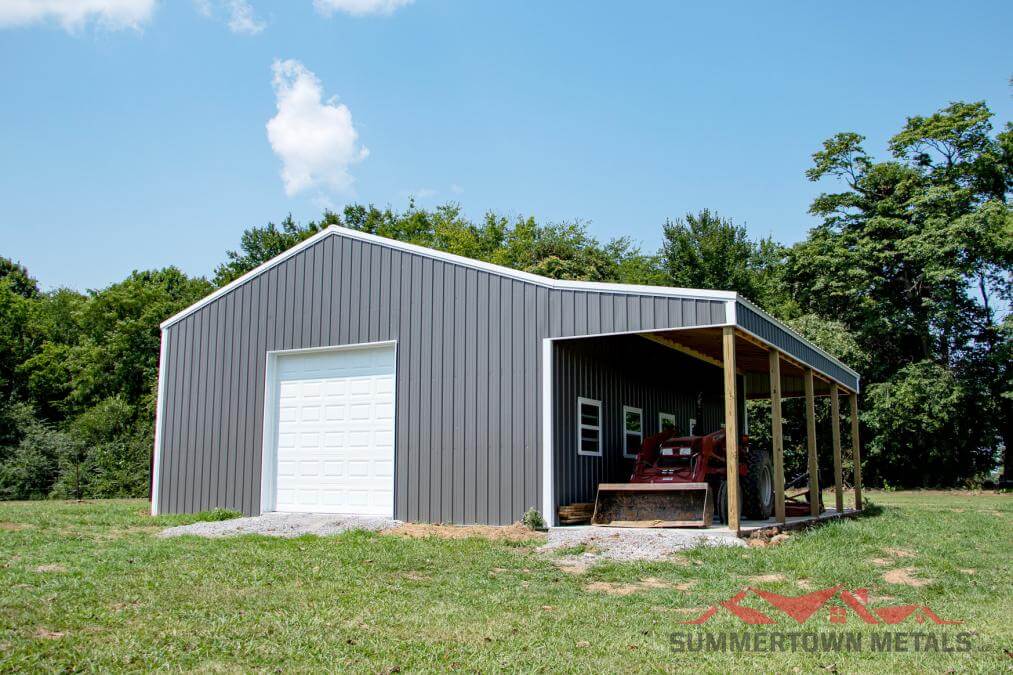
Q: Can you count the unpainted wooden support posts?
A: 5